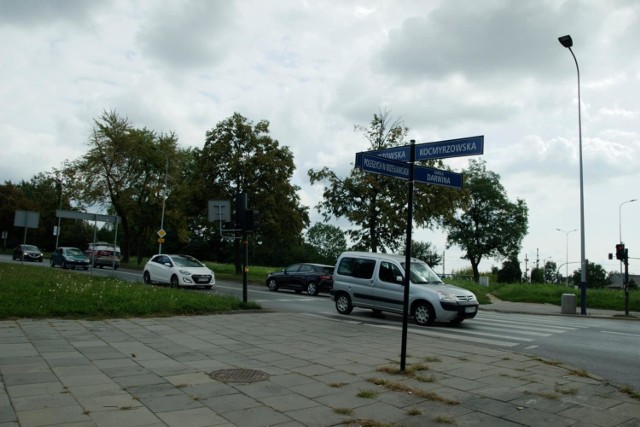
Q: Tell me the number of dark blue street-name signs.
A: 4